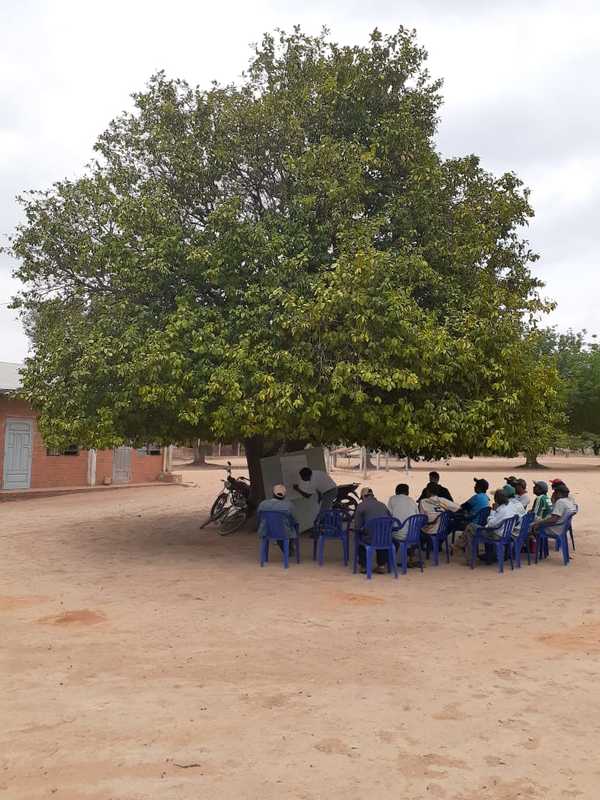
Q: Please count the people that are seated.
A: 13